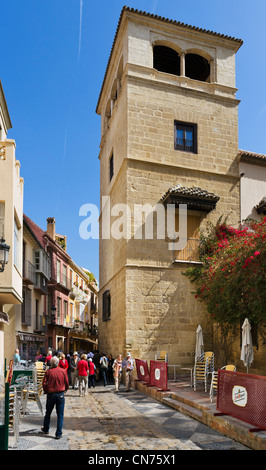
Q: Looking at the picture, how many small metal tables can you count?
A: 2